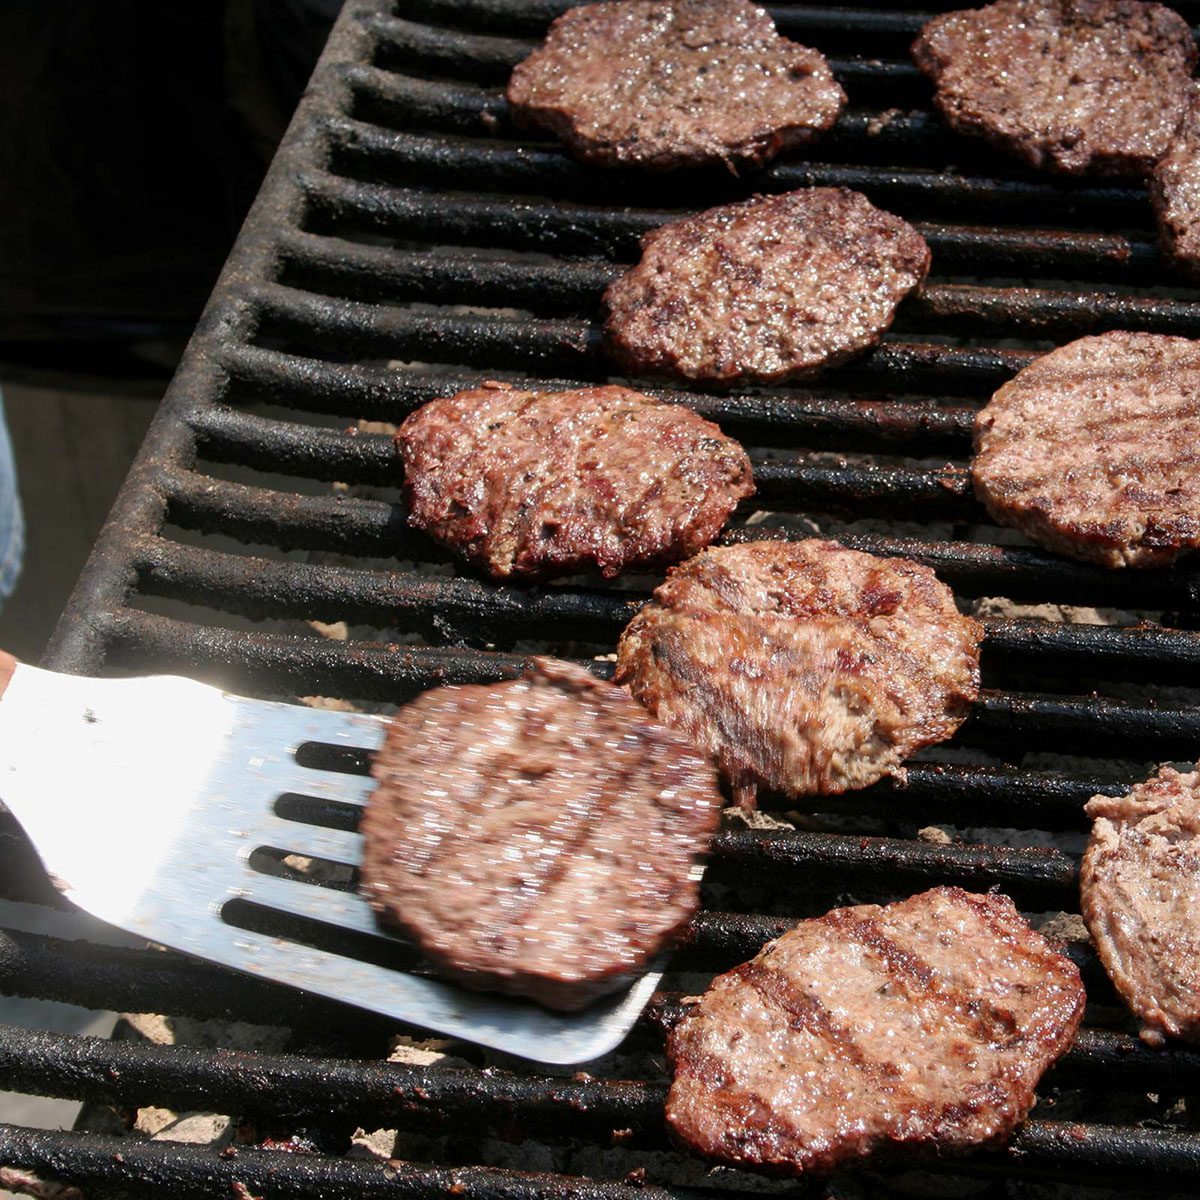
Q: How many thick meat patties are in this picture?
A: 10